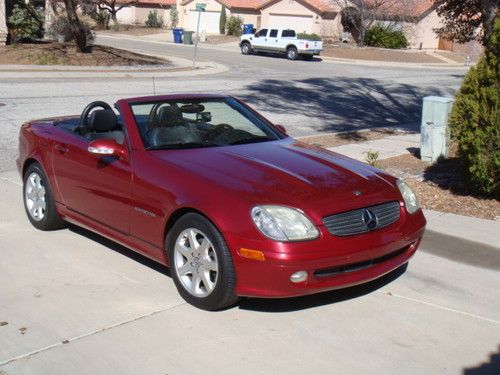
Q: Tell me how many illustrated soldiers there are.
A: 0